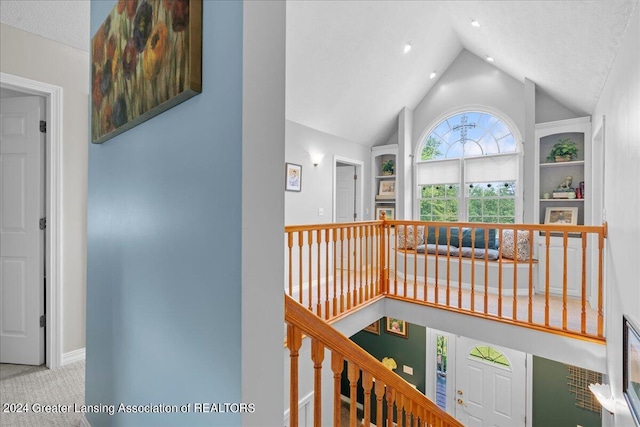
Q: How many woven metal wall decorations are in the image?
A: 1